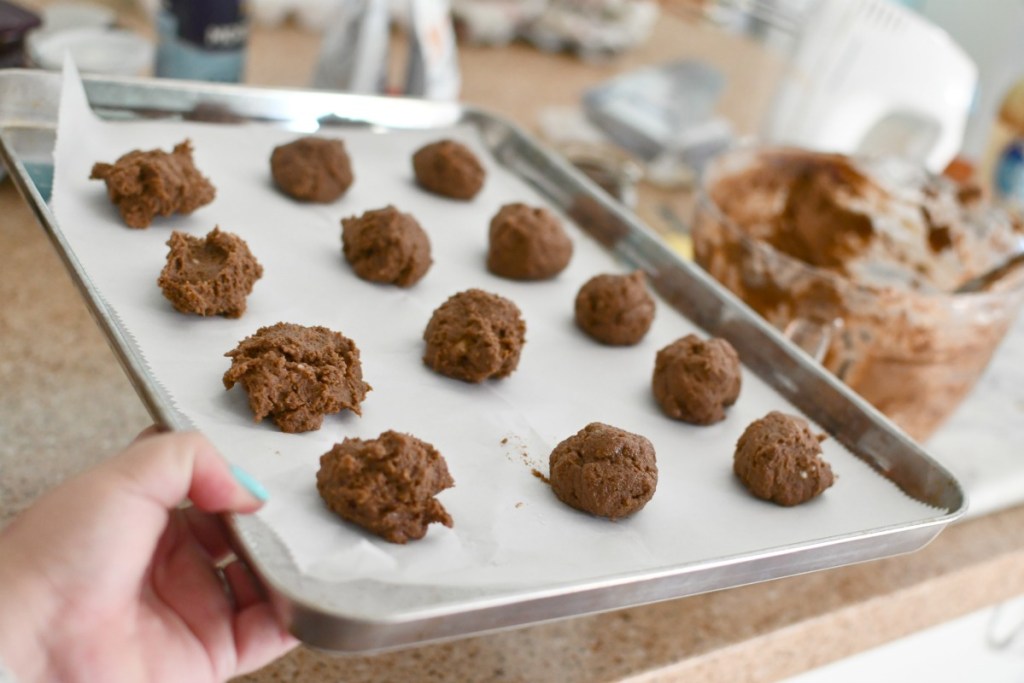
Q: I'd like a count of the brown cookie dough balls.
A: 13